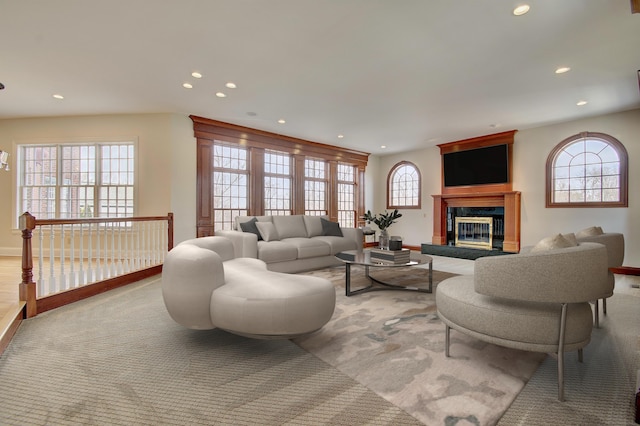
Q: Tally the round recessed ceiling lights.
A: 11